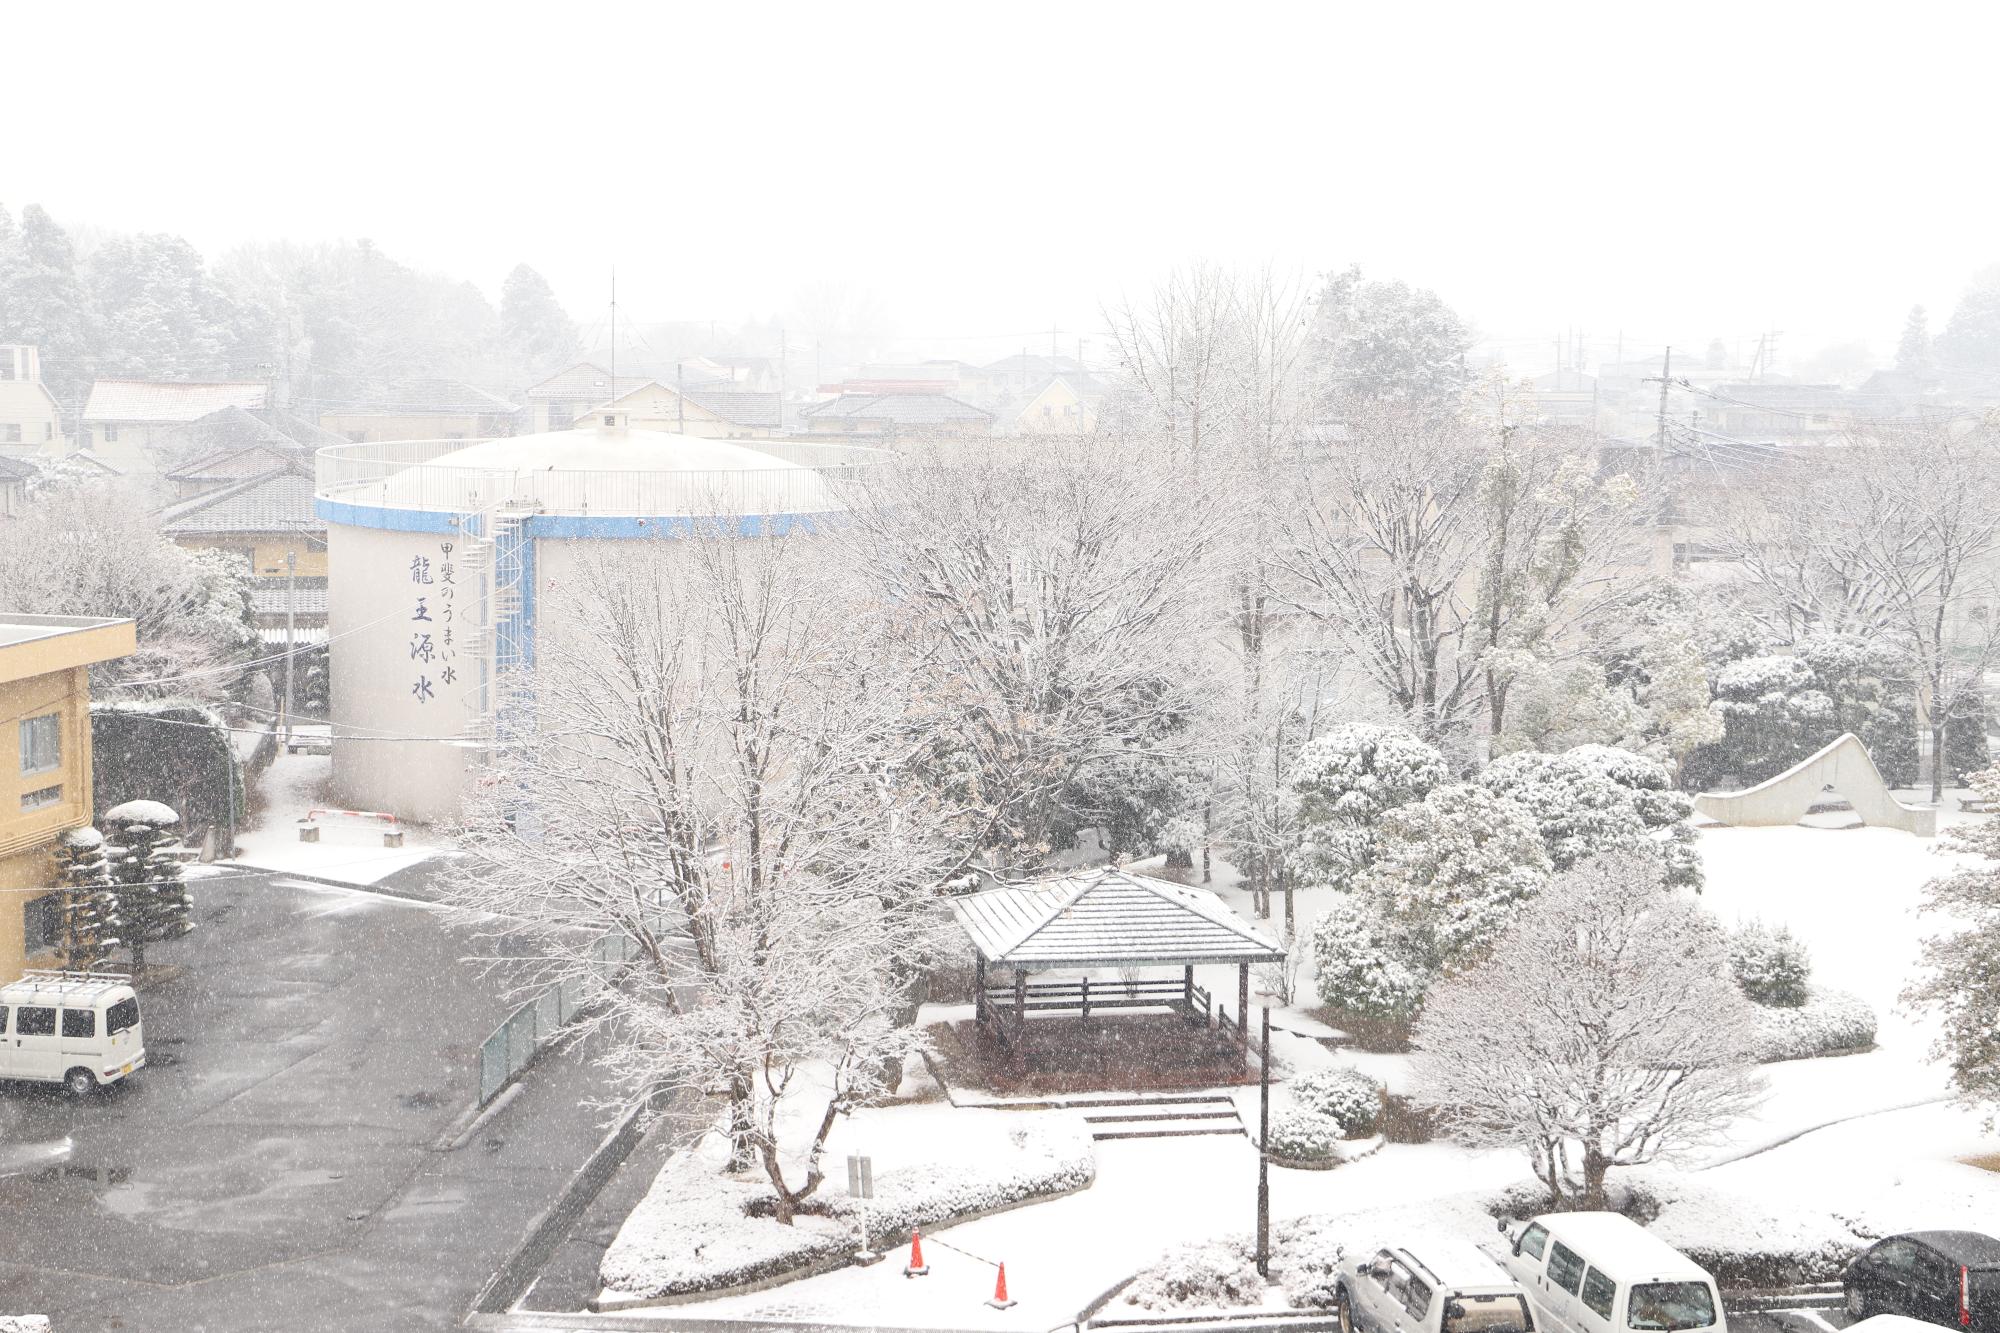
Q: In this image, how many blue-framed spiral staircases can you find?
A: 1